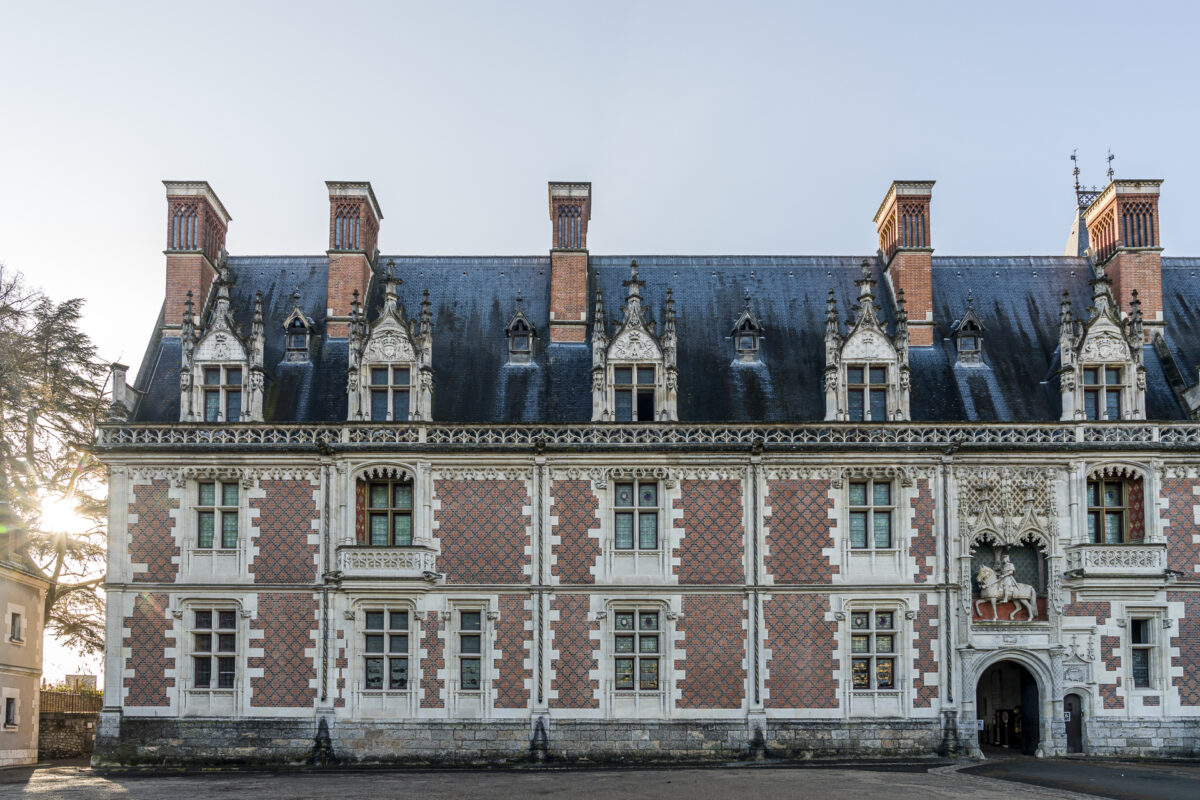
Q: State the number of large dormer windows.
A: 5